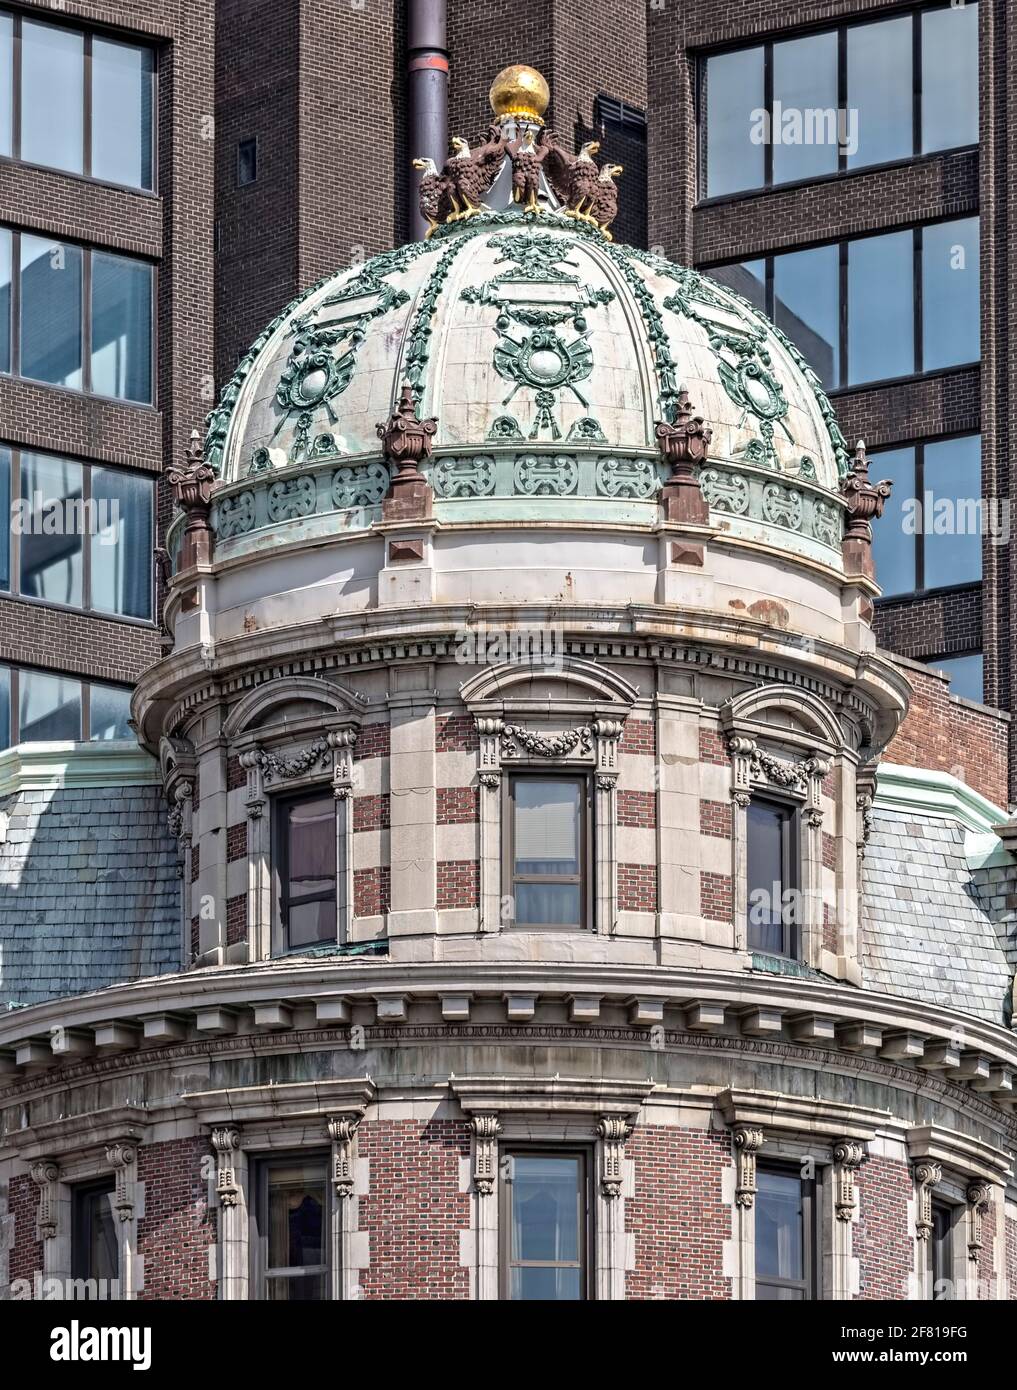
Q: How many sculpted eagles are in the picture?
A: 5